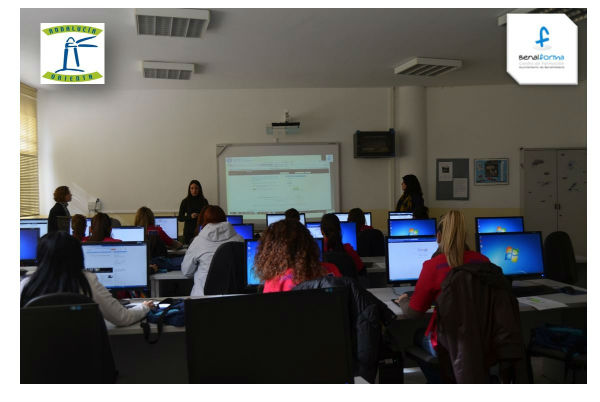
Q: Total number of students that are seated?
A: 10